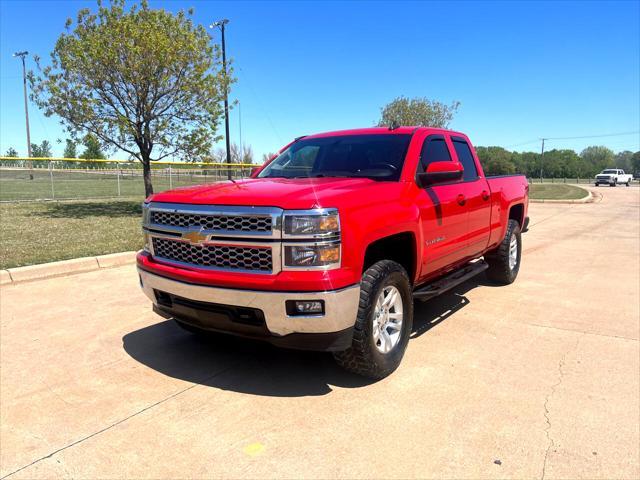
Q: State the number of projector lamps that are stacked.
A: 2